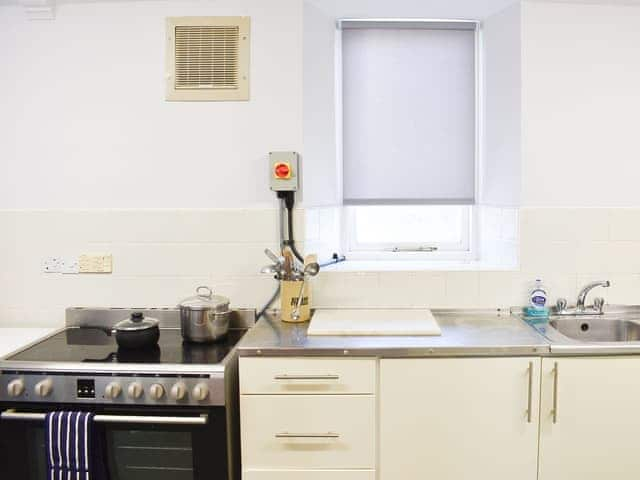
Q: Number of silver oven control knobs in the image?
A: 7